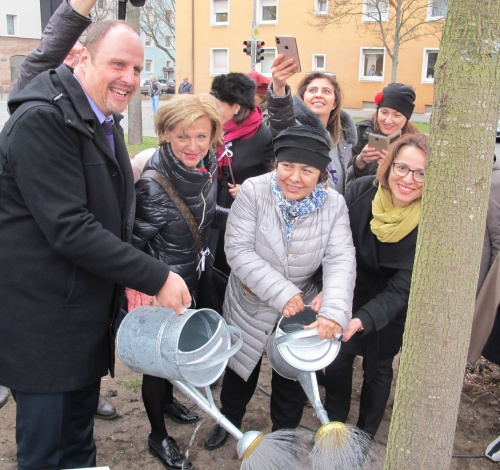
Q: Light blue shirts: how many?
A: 1